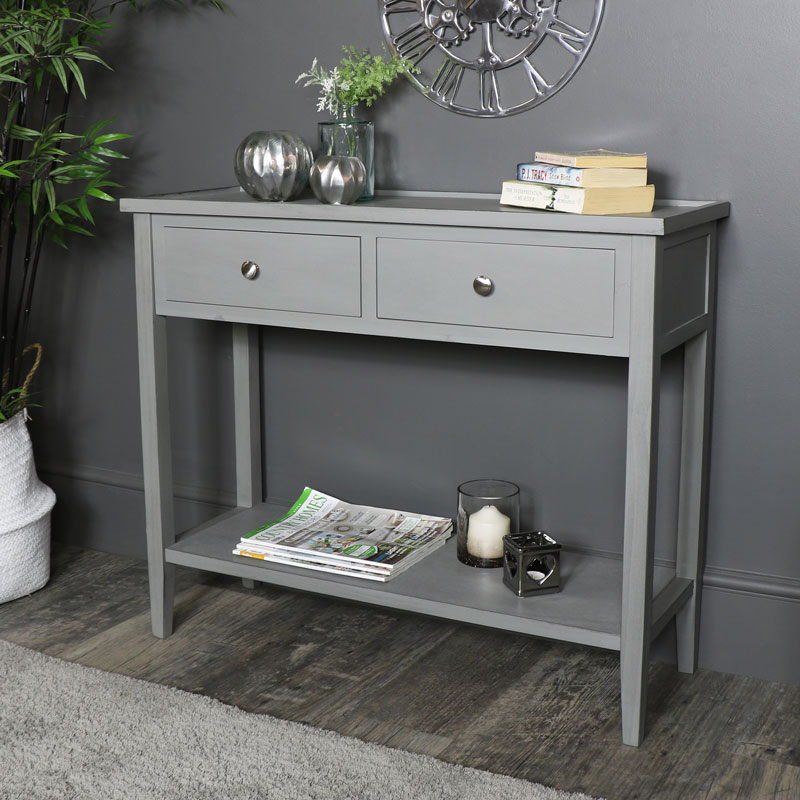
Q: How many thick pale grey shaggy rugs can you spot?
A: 1